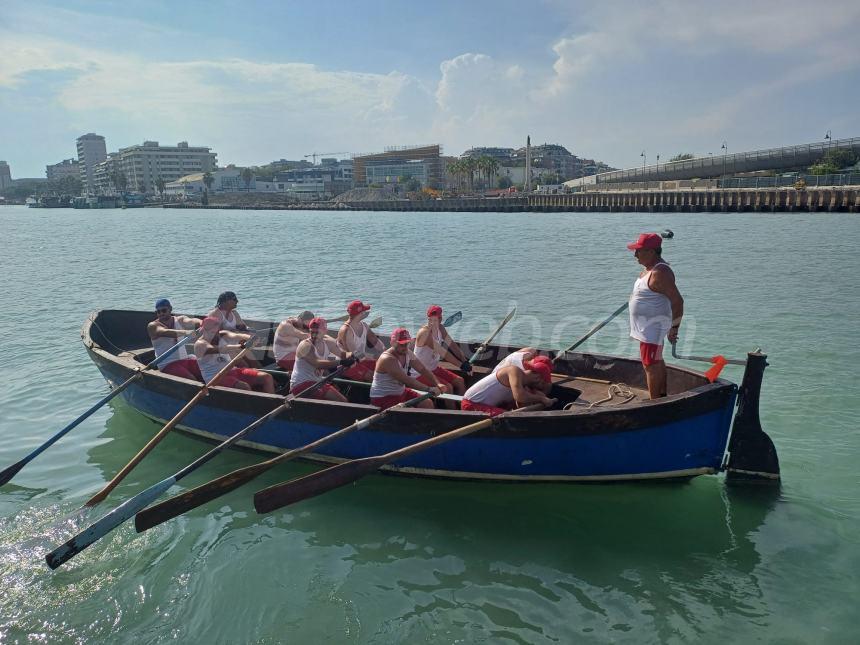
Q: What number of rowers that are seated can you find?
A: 10